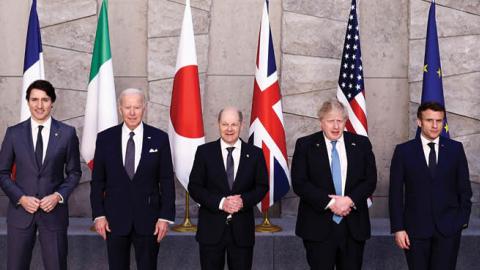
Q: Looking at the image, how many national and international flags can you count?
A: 6